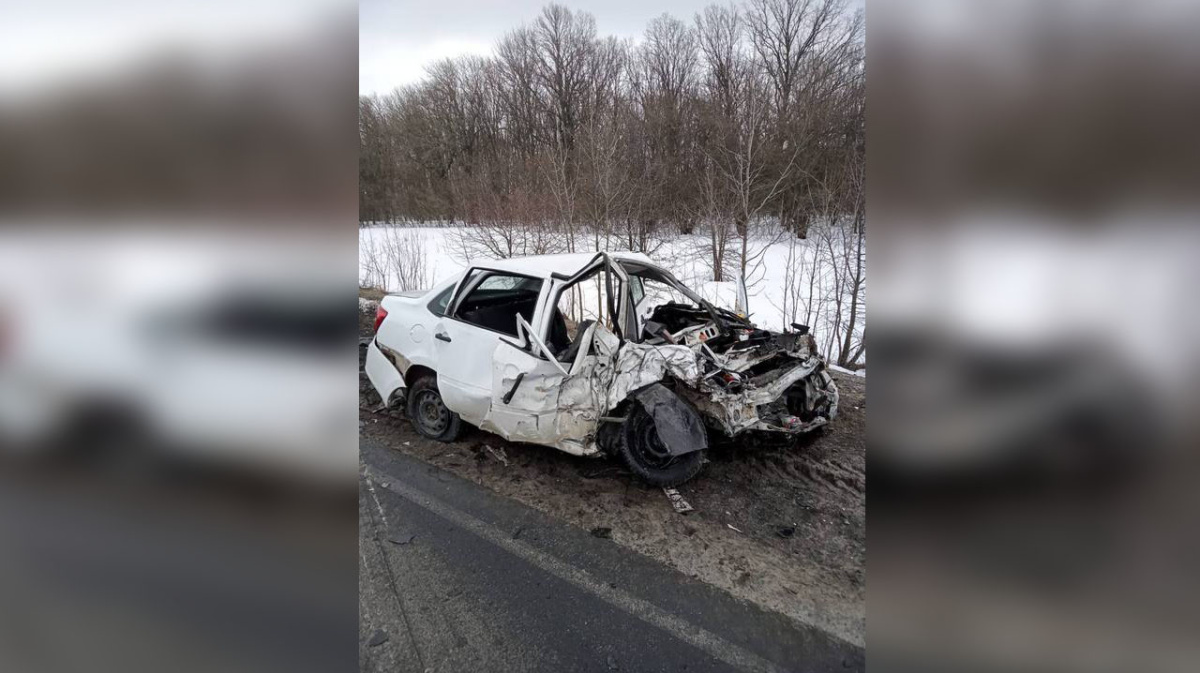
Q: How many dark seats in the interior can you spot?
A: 2